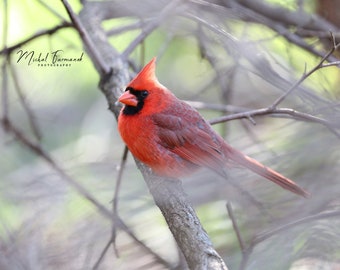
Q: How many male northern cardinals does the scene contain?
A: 1